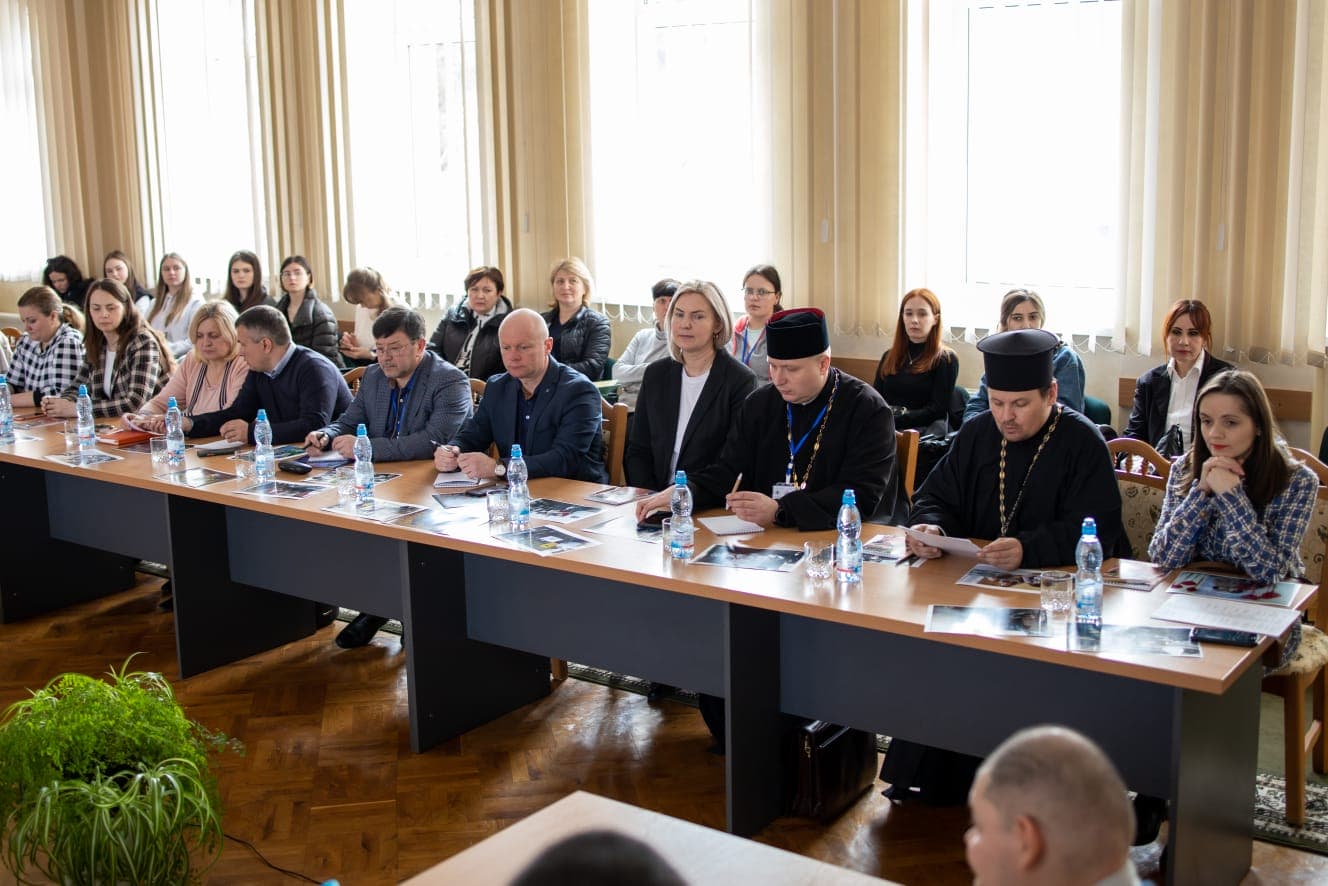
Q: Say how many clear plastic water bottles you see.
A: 9